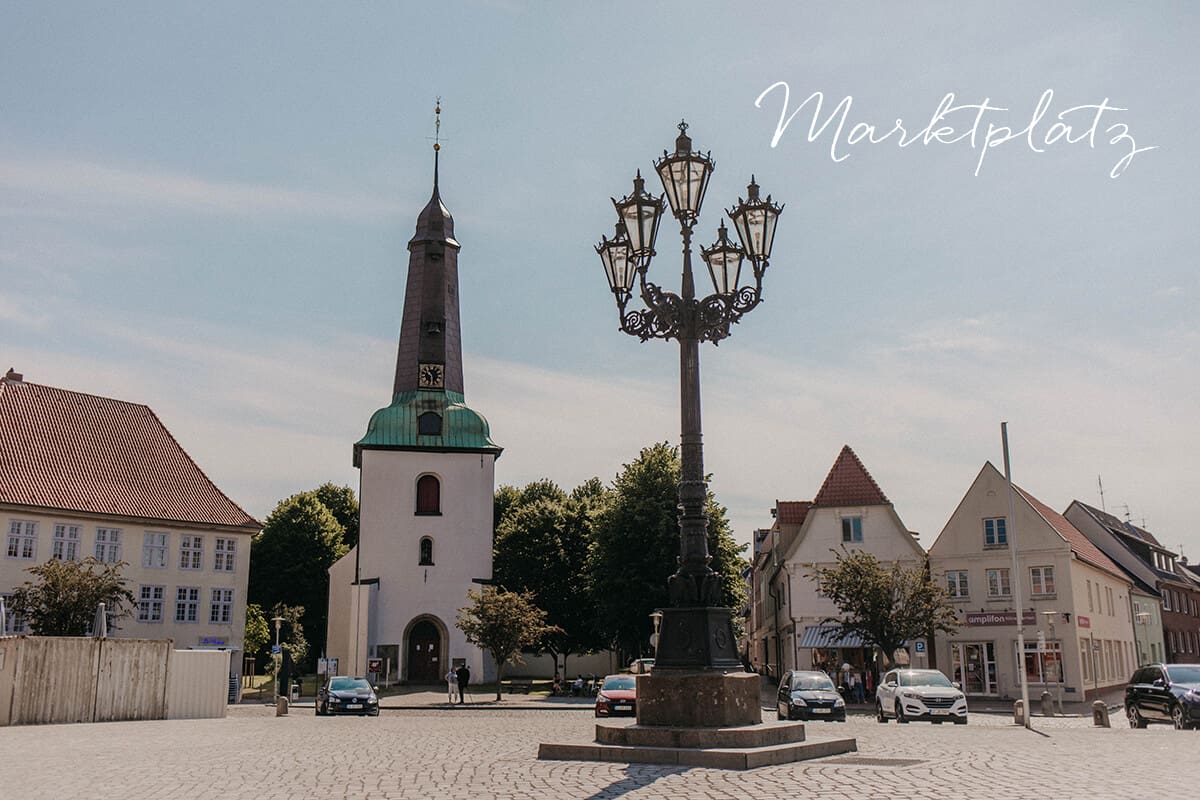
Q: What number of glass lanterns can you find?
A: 5